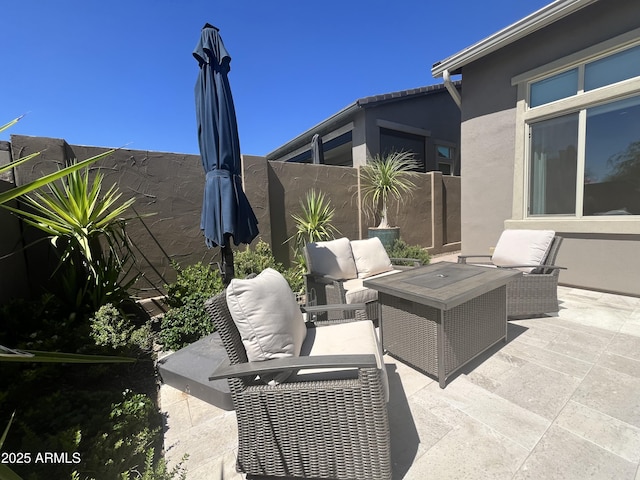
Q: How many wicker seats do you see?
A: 3